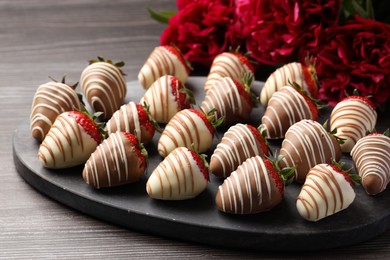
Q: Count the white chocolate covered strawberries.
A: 9